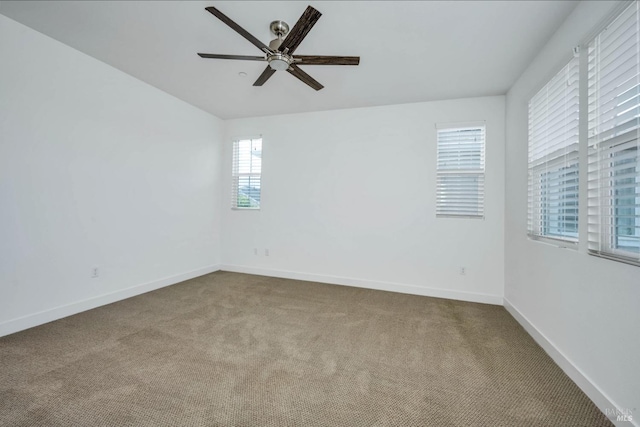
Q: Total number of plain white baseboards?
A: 3